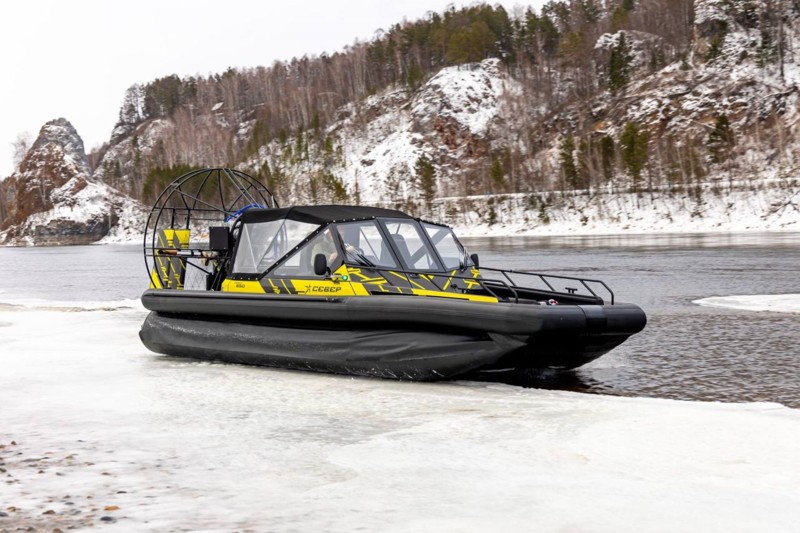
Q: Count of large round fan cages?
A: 1